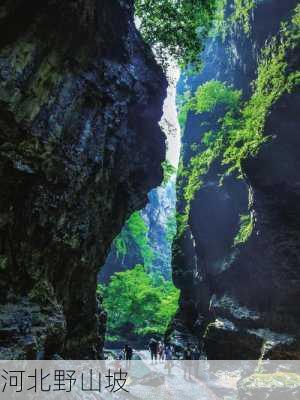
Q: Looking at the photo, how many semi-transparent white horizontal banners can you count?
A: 1